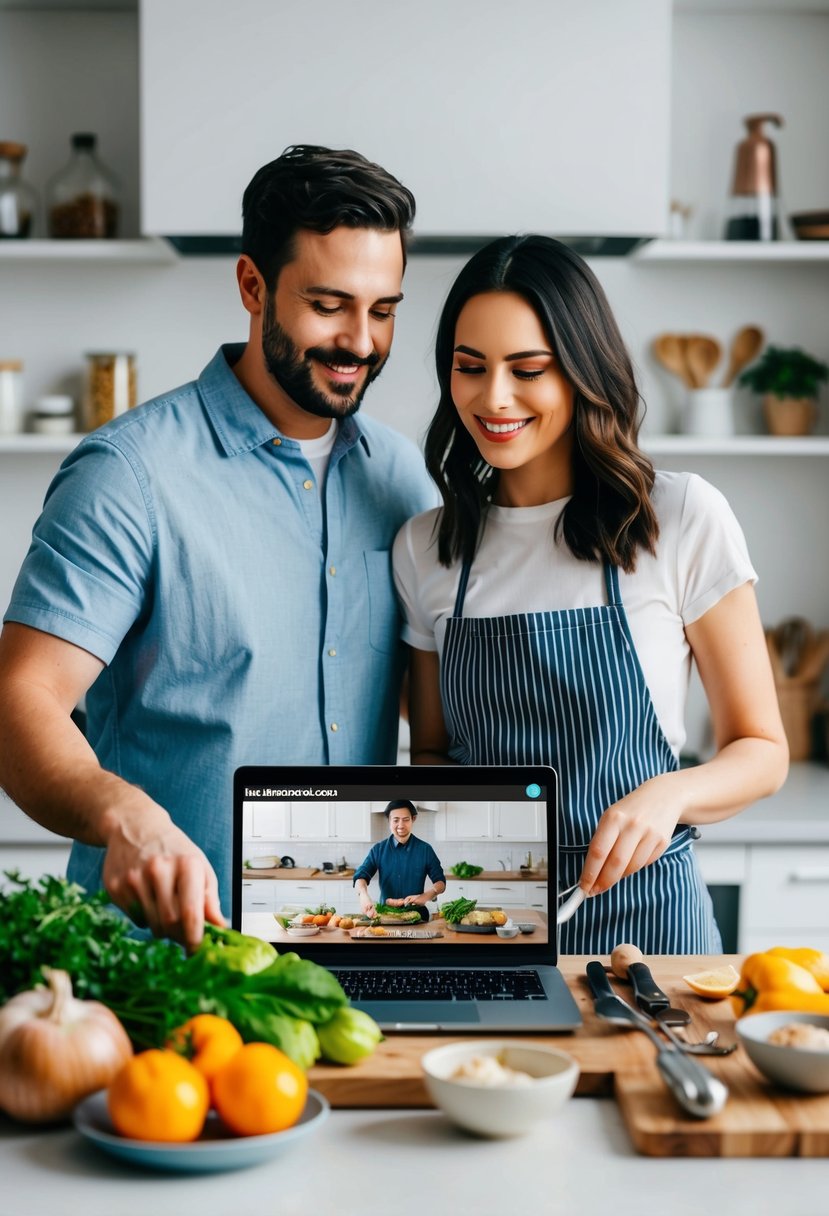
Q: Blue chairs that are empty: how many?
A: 0